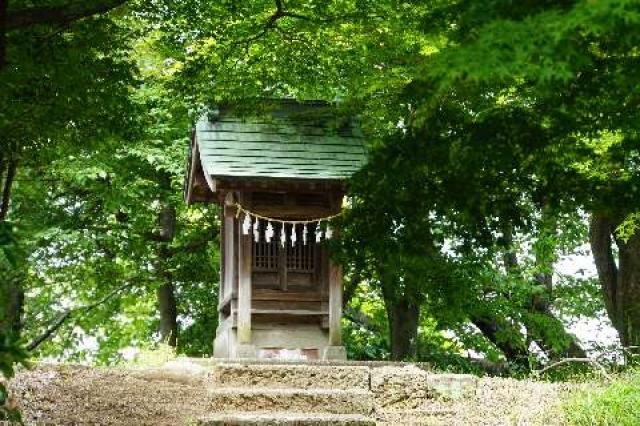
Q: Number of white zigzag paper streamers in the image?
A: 8